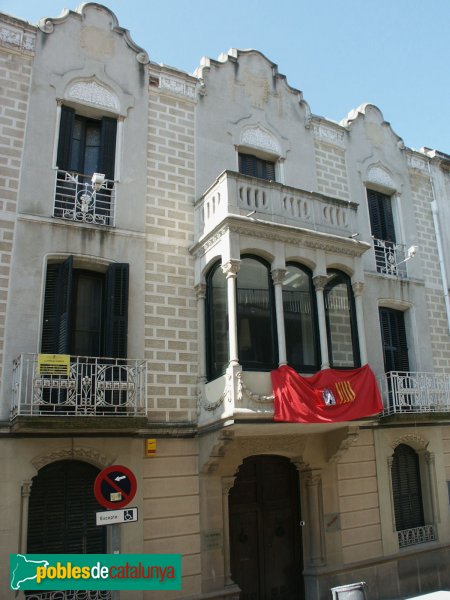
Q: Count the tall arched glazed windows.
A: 4